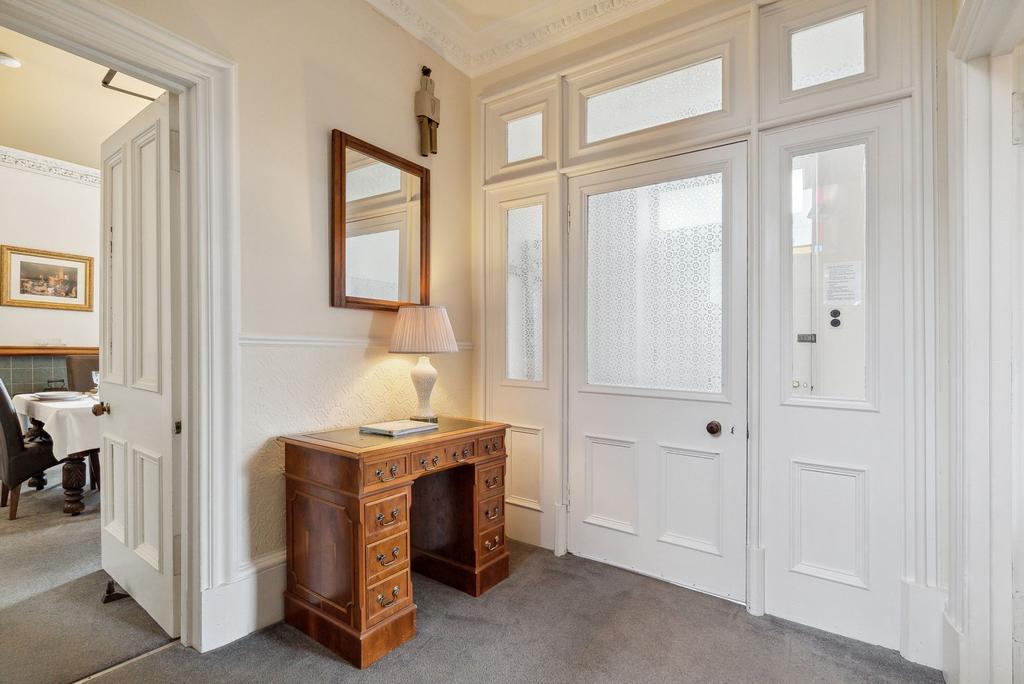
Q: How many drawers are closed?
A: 9